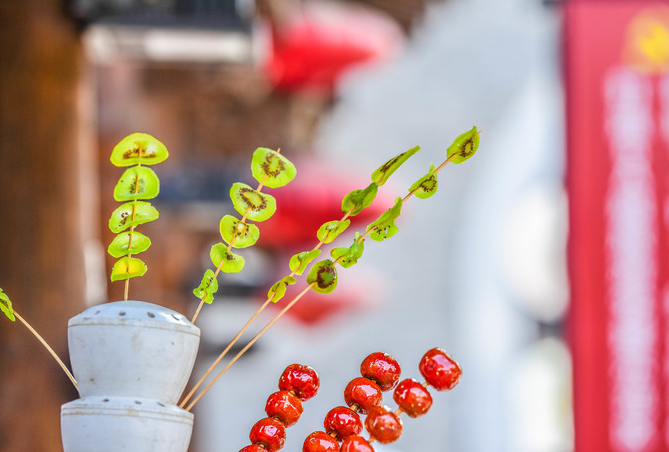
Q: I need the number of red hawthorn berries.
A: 12